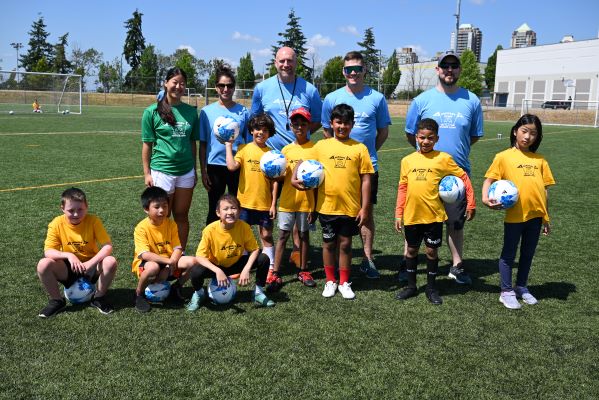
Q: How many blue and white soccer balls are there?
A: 8